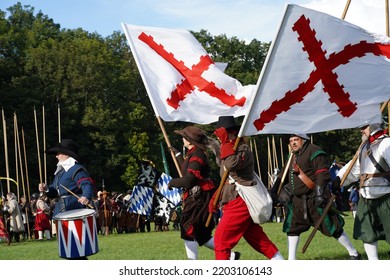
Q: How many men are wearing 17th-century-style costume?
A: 5